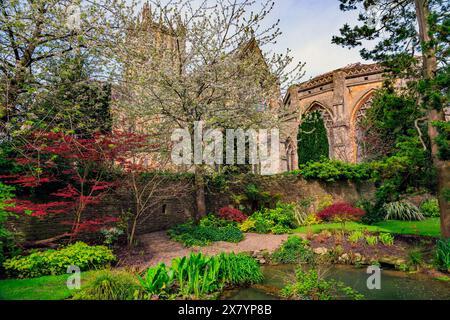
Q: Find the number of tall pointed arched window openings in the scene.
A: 2